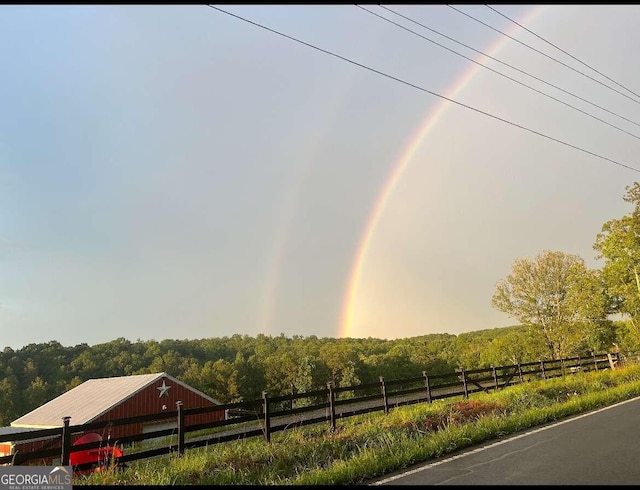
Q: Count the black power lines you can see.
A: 5